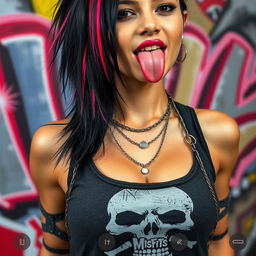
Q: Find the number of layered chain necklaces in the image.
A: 3